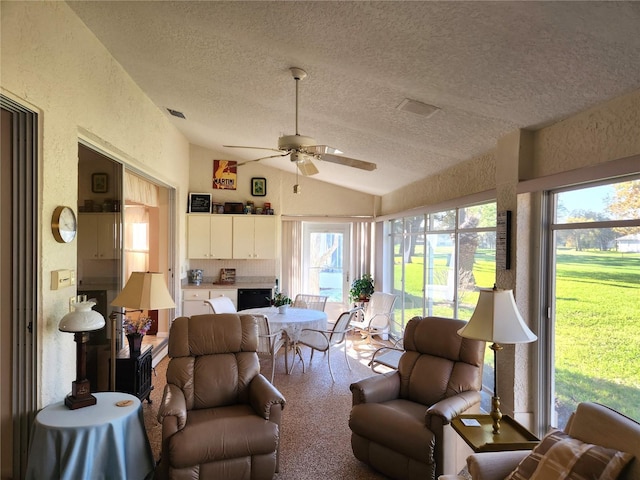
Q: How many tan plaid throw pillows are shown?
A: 1